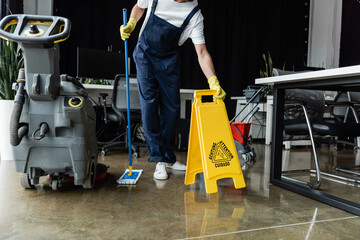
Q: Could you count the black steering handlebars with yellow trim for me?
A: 1